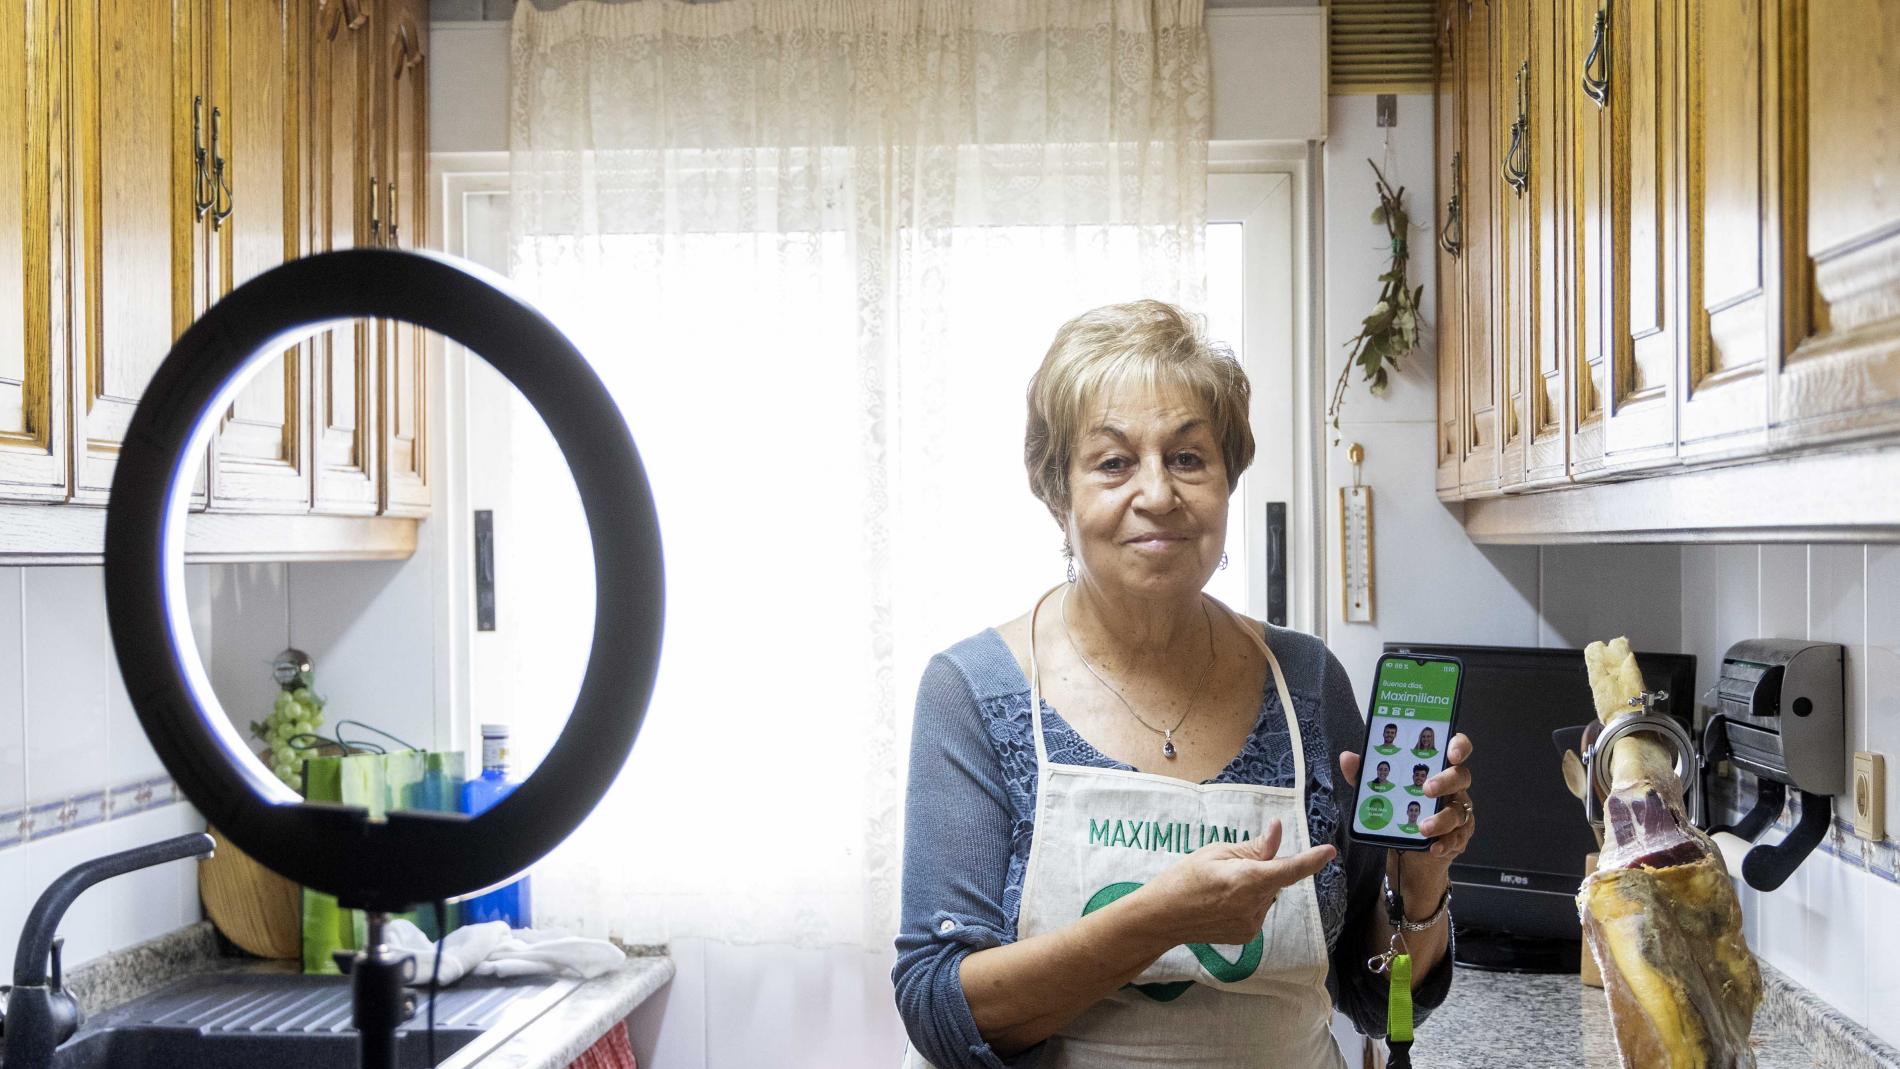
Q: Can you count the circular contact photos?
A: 6